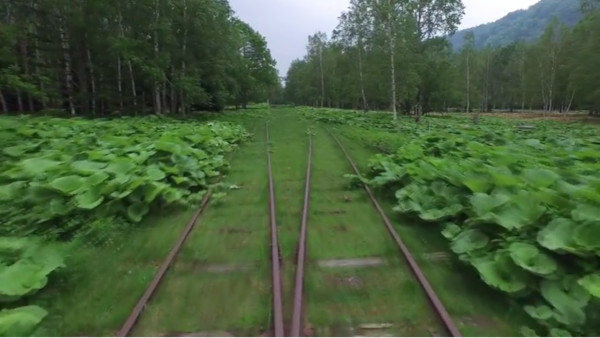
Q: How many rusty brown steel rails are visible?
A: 4